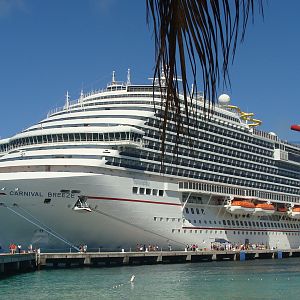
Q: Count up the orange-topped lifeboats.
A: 3